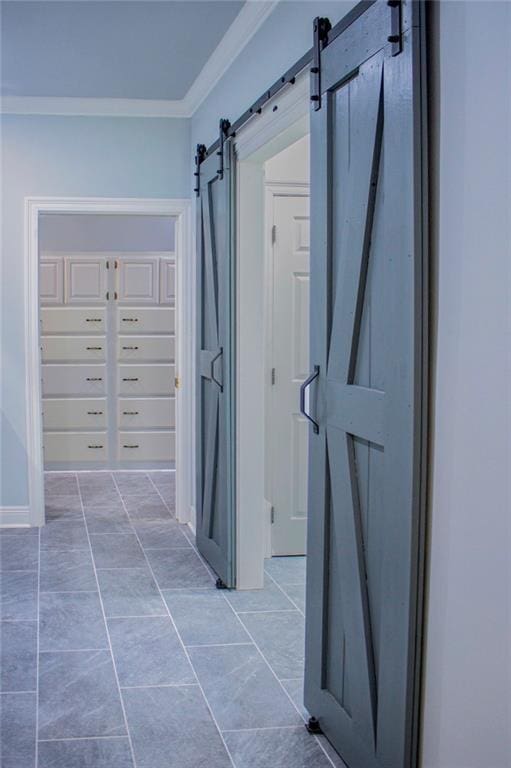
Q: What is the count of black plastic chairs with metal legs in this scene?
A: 0